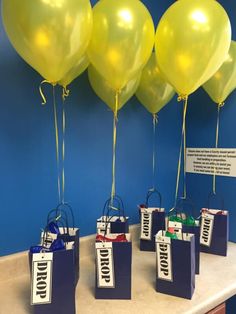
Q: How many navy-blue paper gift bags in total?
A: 8